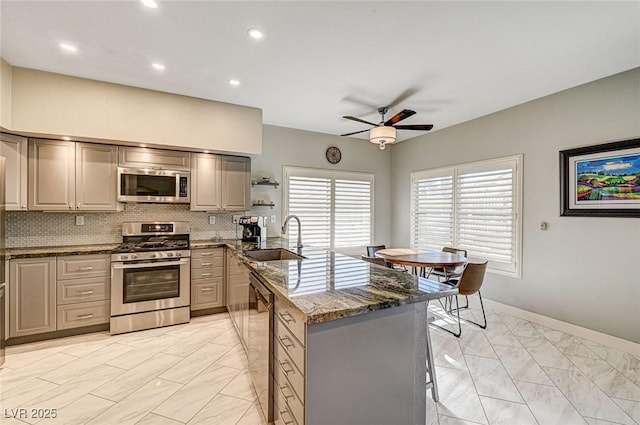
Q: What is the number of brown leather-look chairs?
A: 4